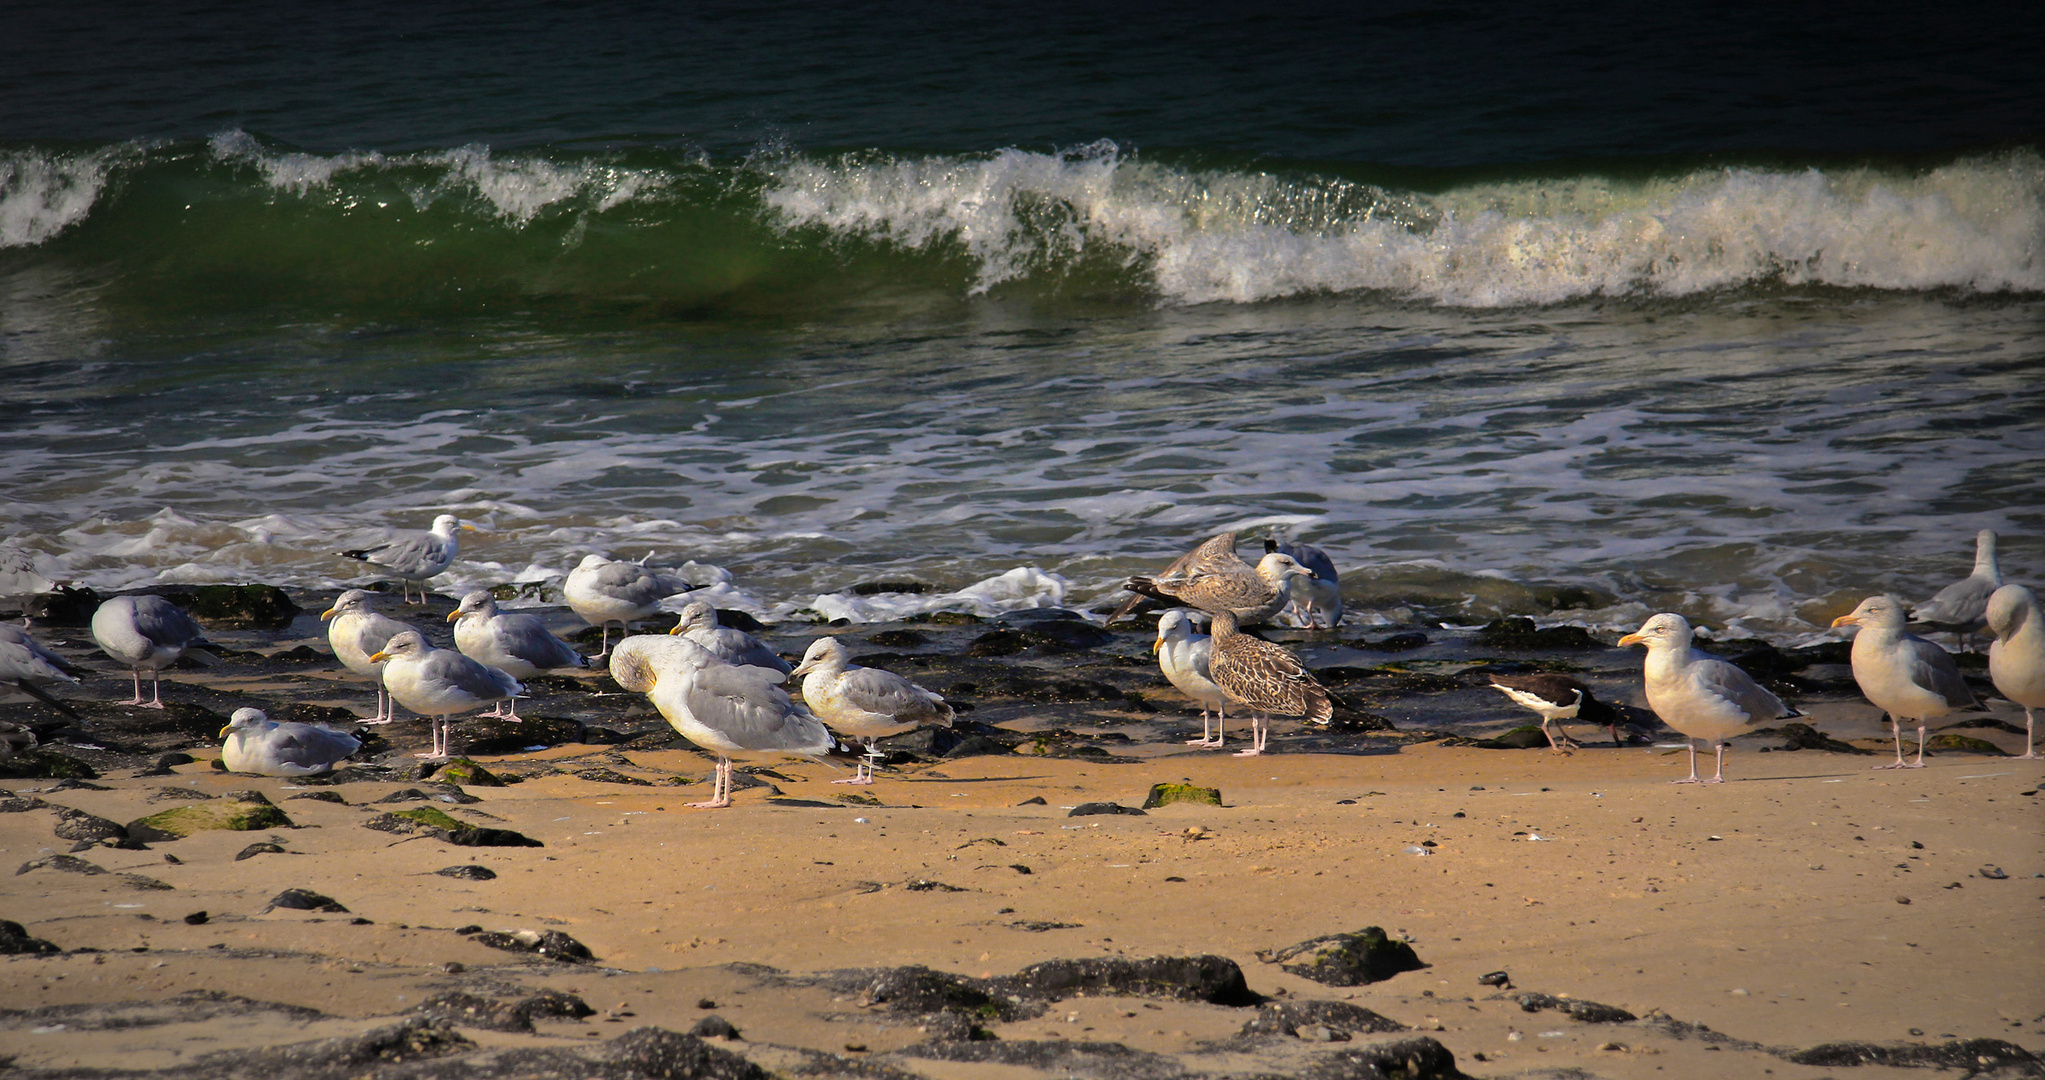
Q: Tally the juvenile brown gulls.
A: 2